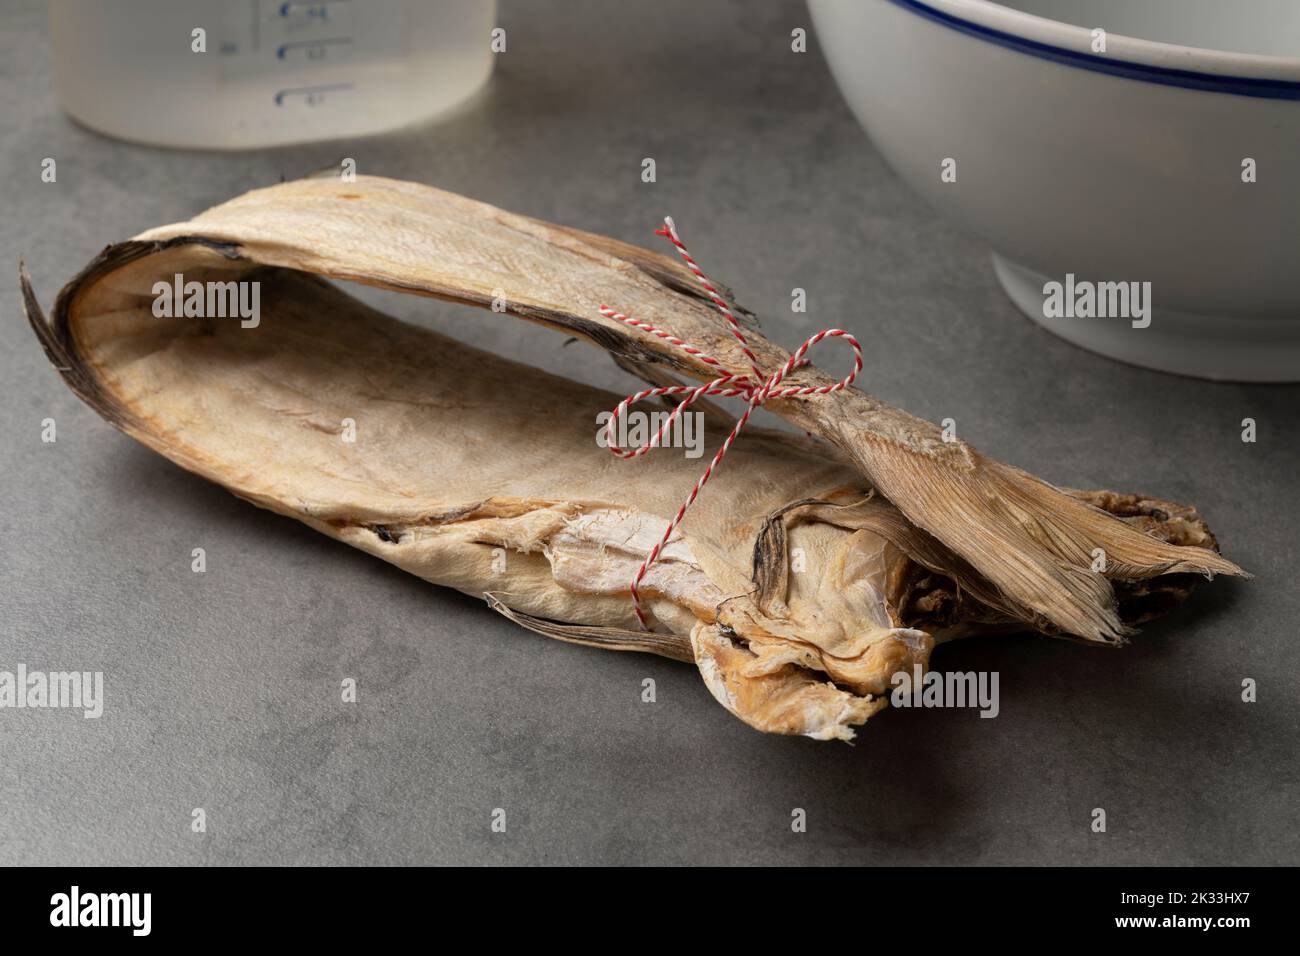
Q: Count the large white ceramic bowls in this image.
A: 1